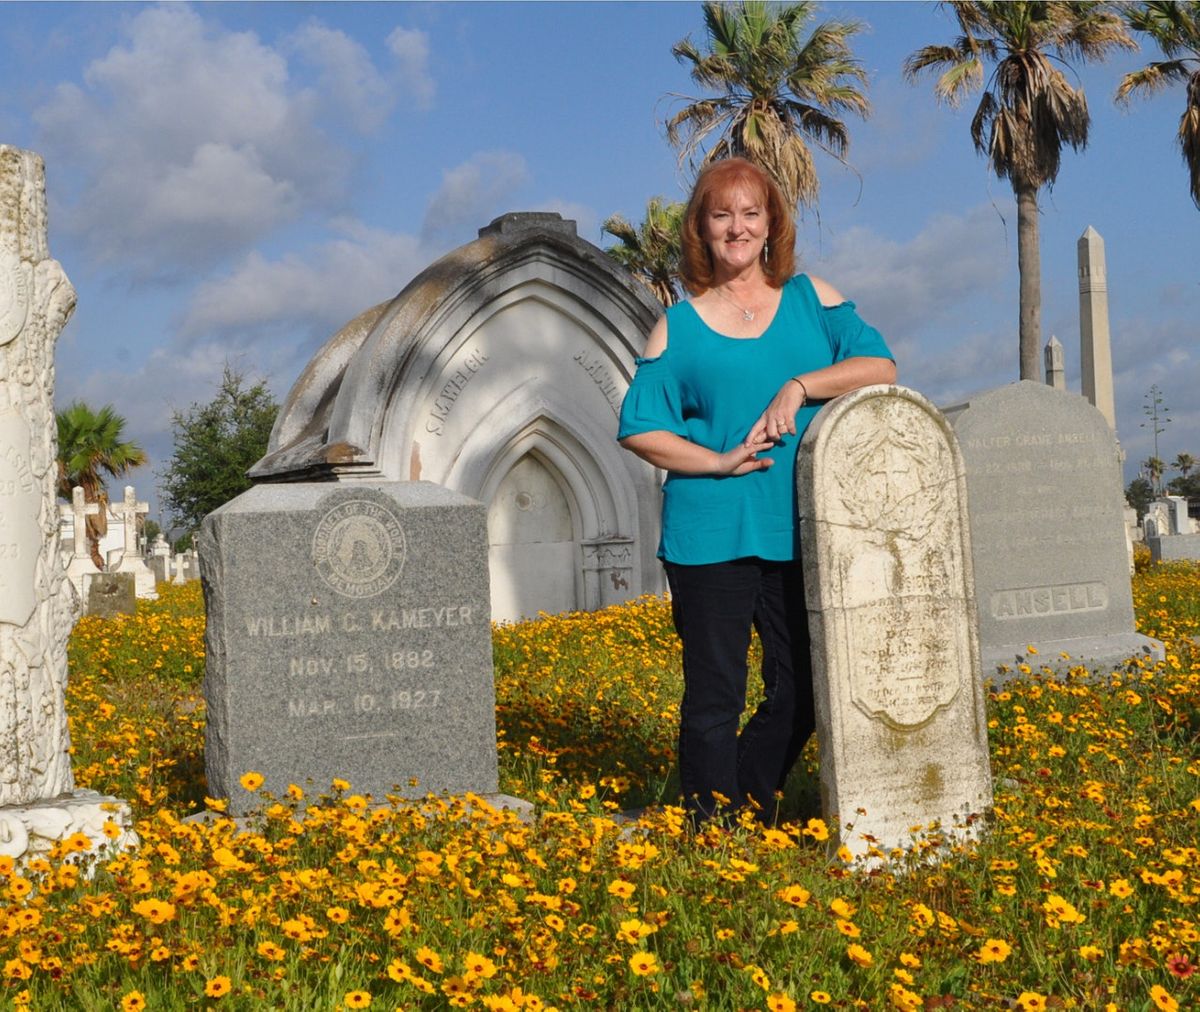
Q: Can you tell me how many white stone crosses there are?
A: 3